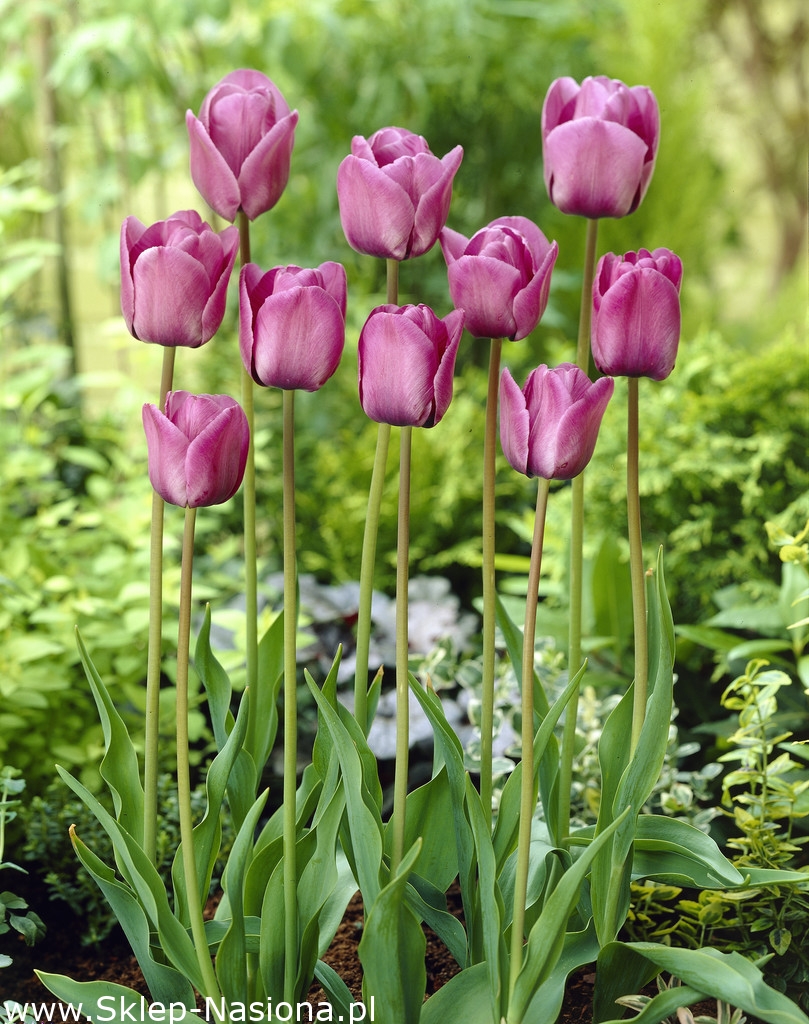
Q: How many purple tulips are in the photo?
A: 10